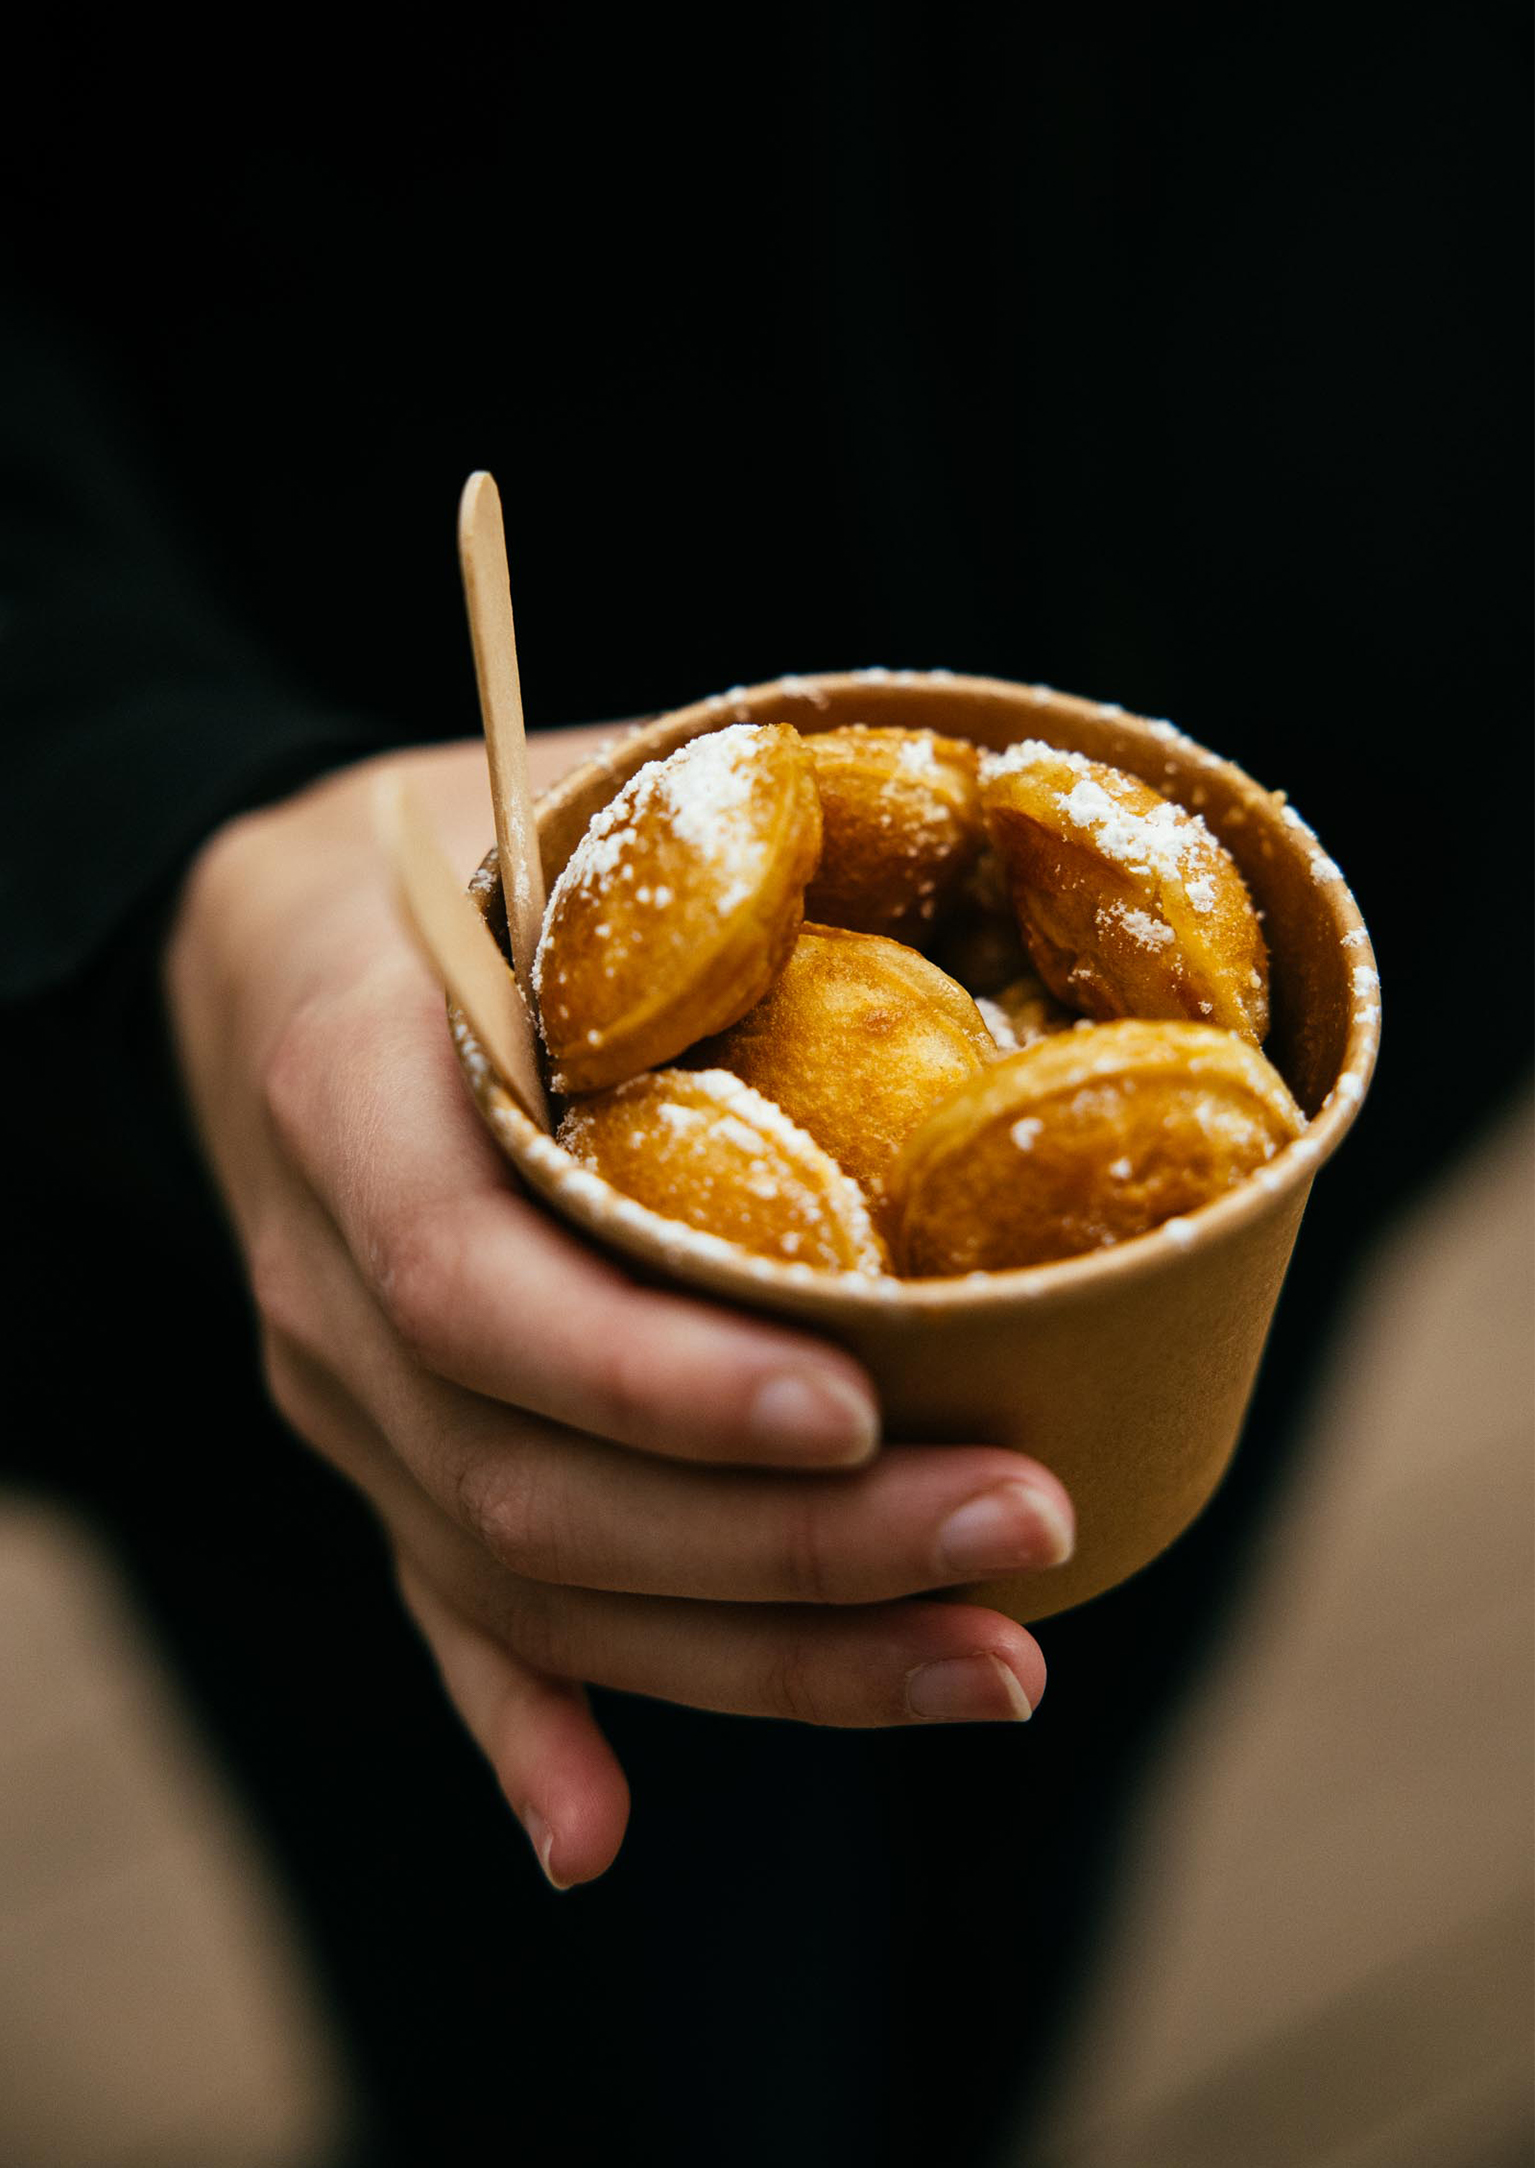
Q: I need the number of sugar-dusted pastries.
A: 6